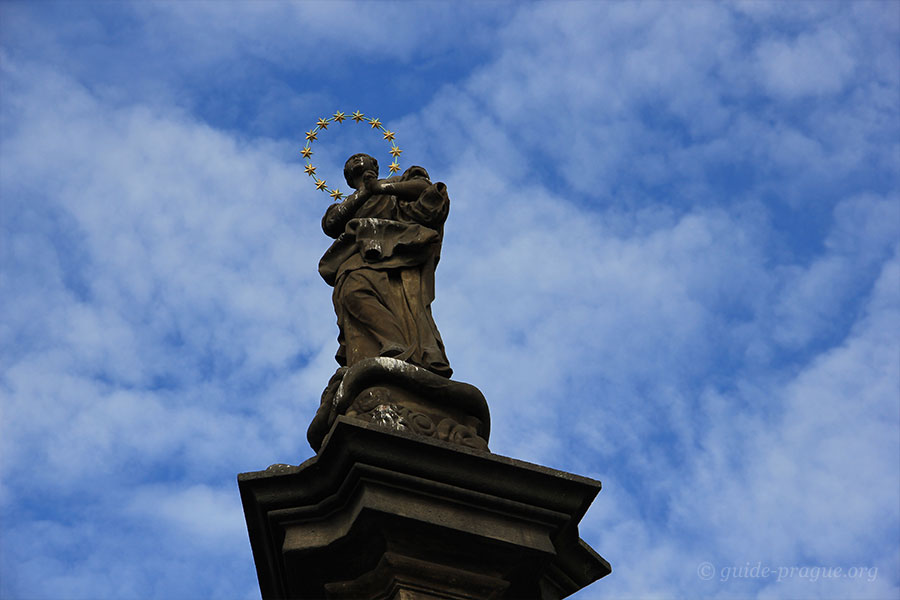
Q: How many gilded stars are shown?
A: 12